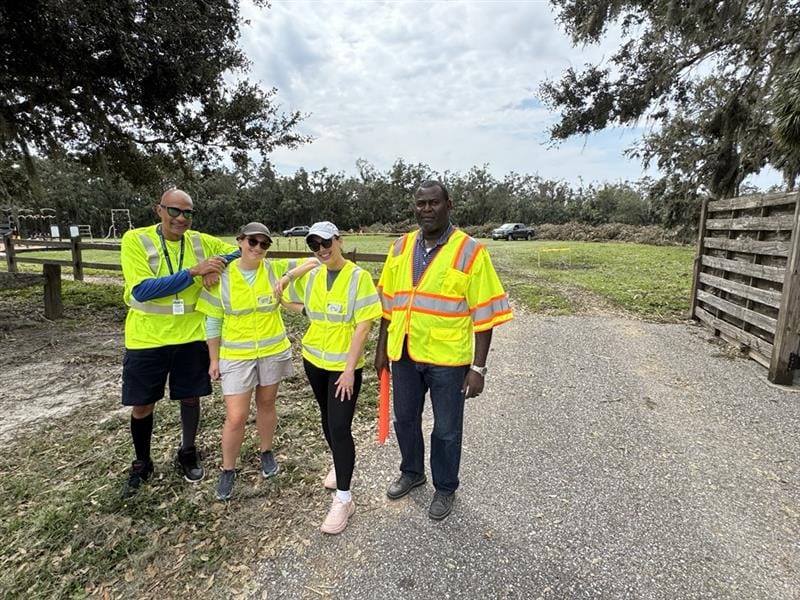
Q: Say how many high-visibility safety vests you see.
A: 4